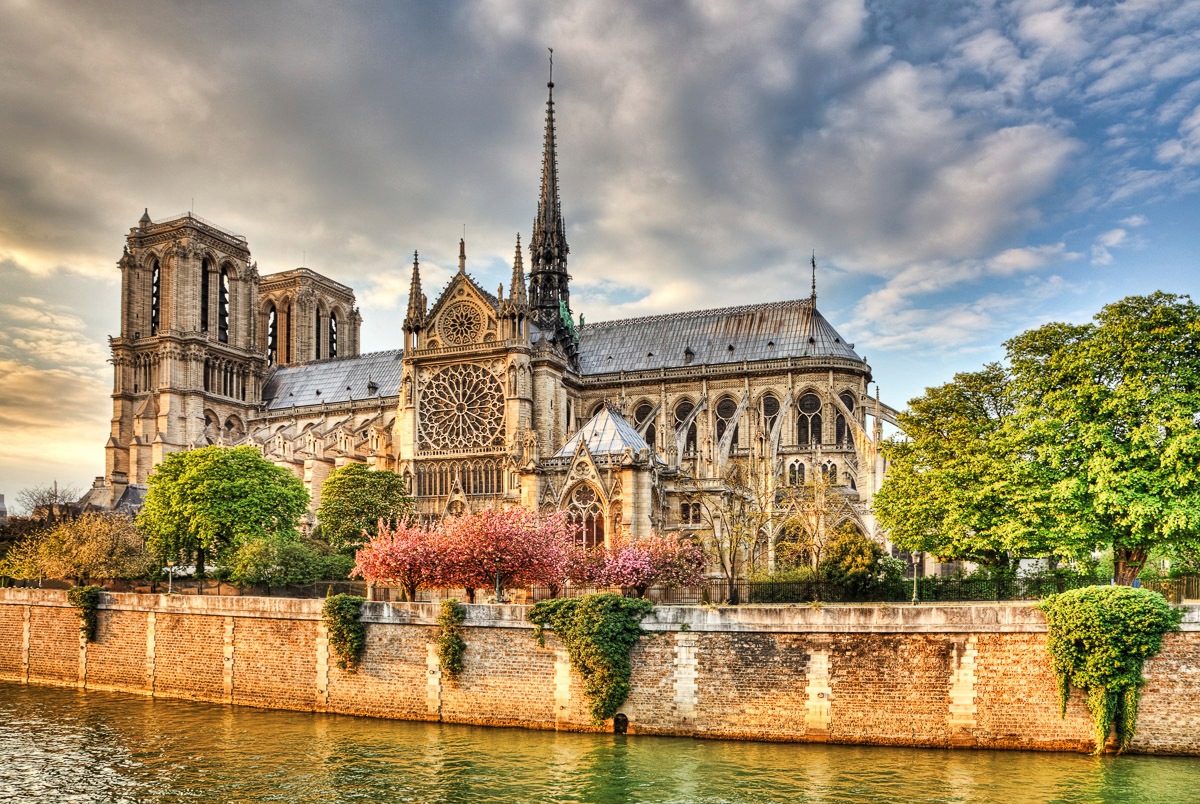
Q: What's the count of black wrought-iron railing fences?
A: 1